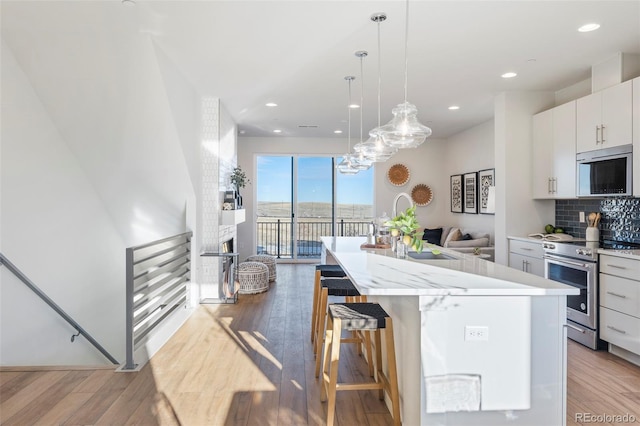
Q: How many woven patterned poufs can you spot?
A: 2